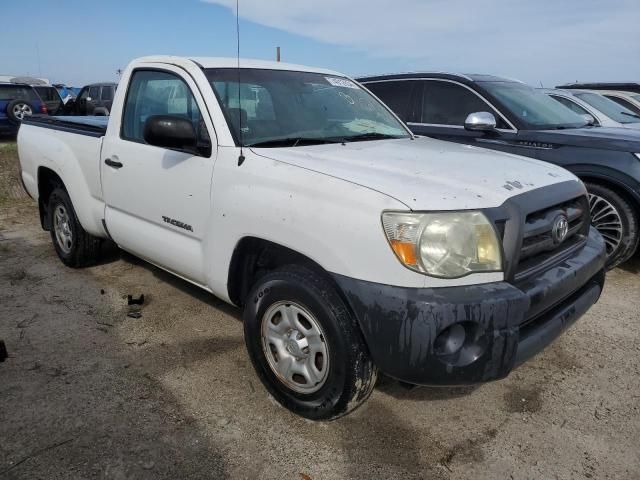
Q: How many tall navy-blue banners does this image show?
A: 0